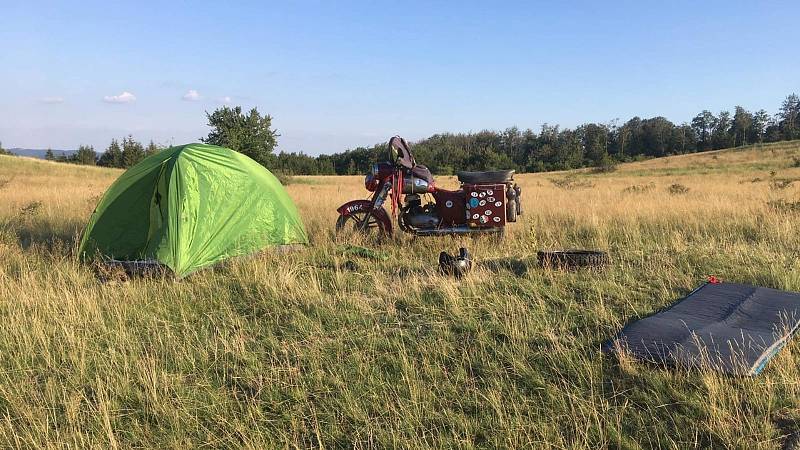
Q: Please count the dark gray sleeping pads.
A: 1